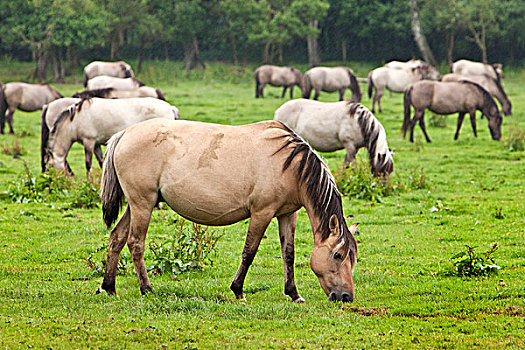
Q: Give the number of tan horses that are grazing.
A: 1